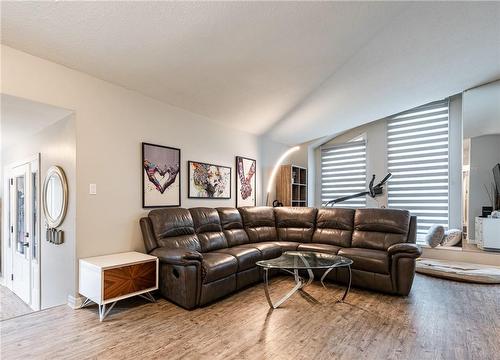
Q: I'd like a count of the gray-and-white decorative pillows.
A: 2